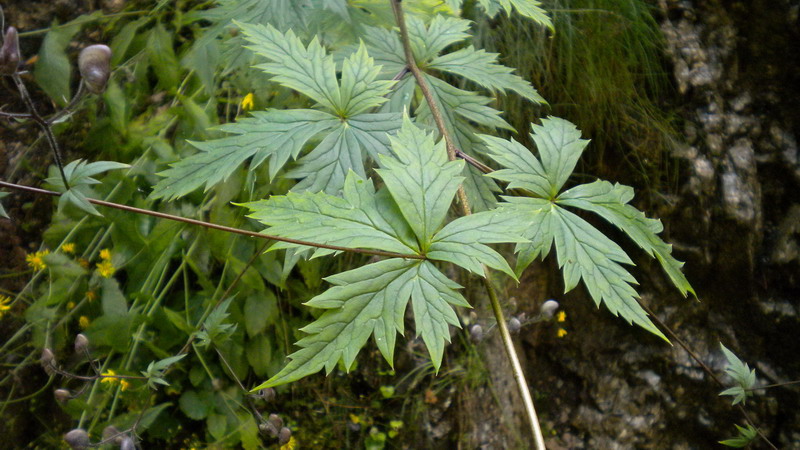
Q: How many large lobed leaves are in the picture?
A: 4